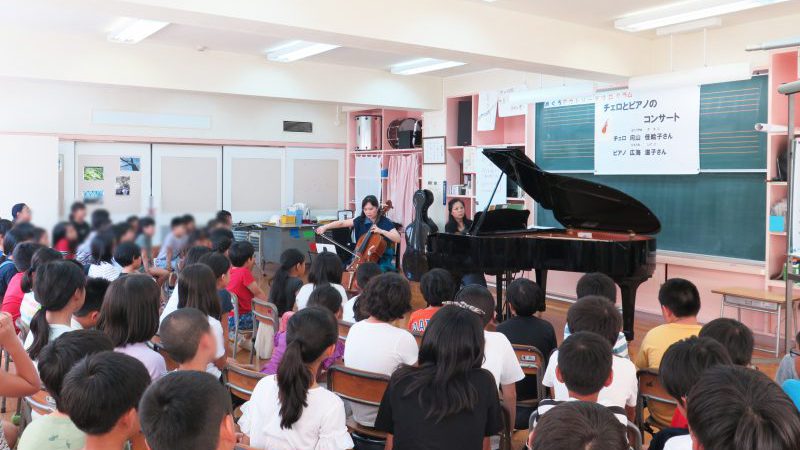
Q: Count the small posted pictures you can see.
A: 4